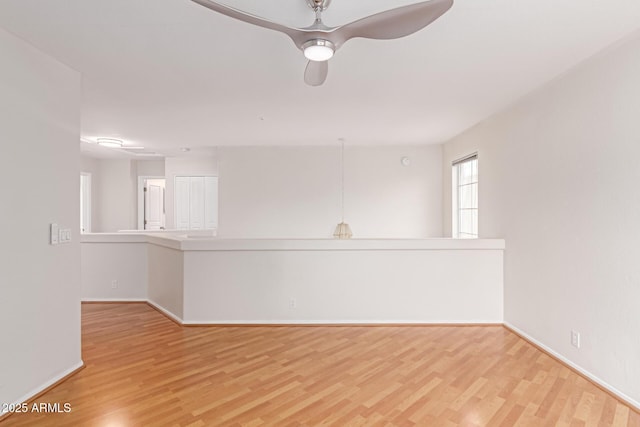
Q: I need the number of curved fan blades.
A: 3